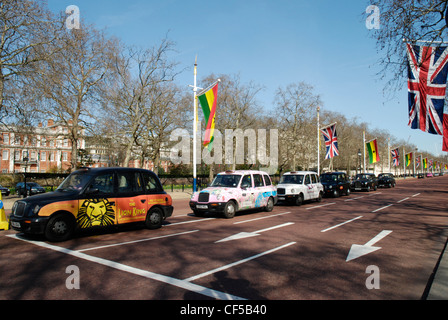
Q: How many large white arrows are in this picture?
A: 2